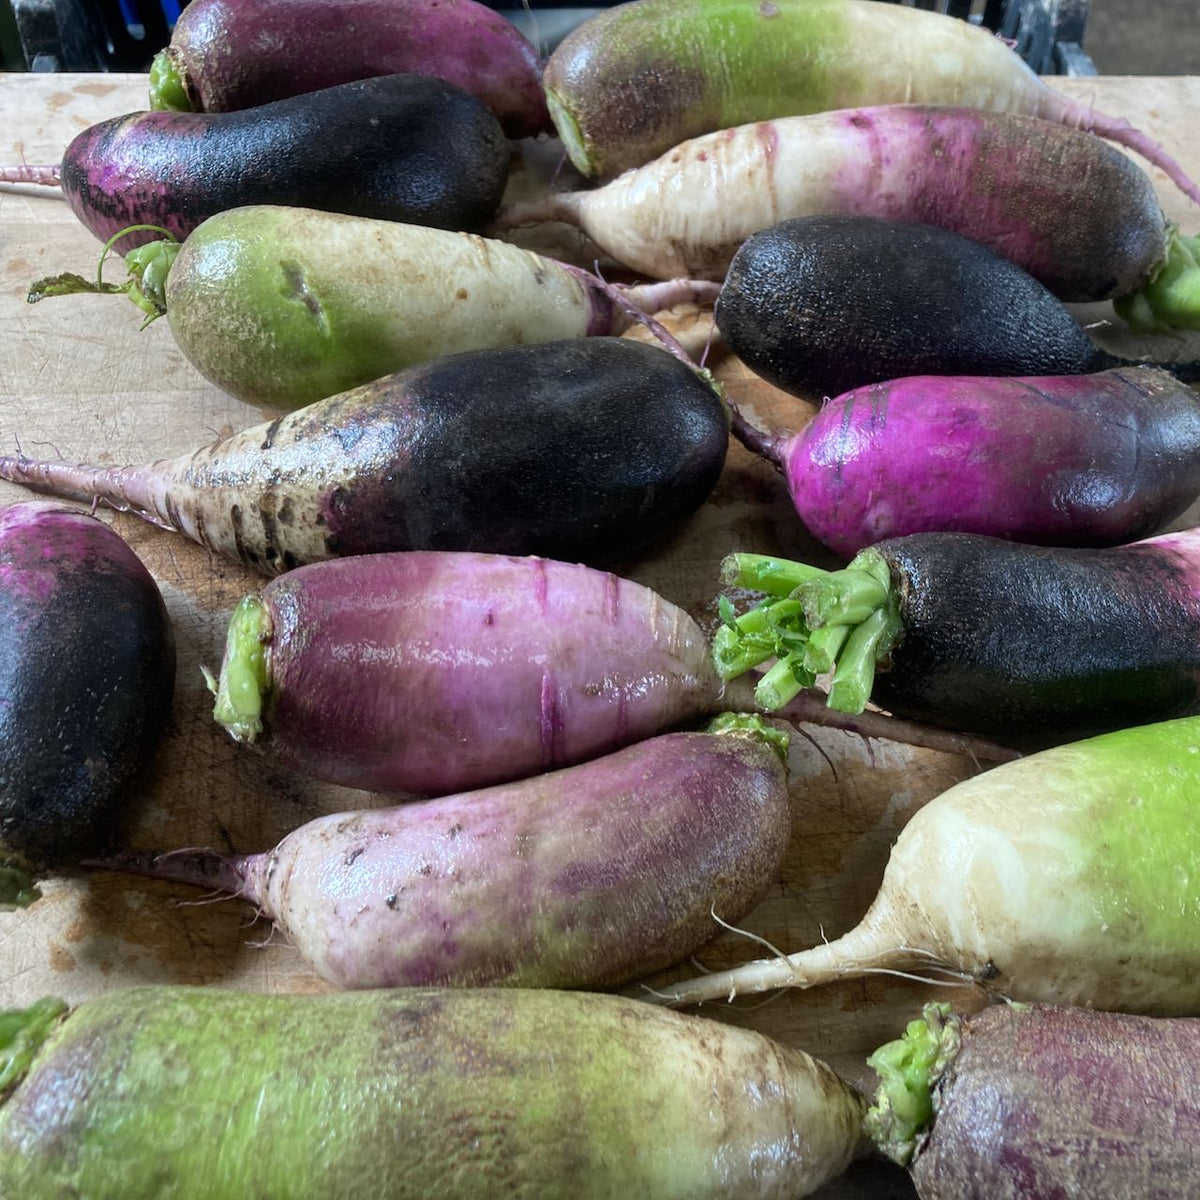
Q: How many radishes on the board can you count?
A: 15